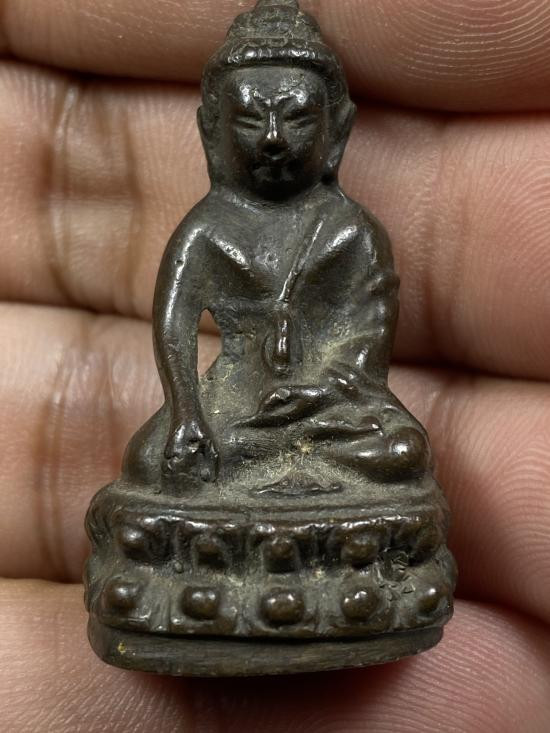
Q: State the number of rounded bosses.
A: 10